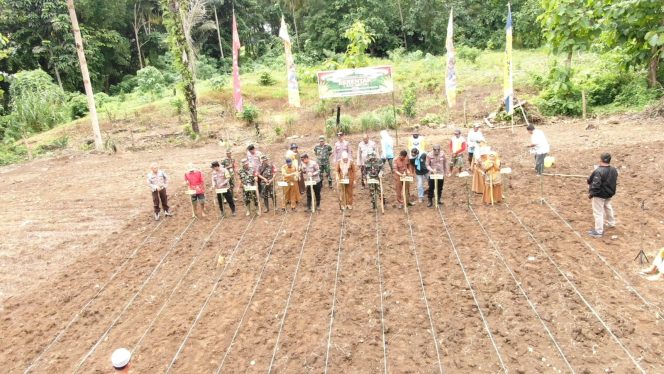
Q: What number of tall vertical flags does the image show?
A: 4